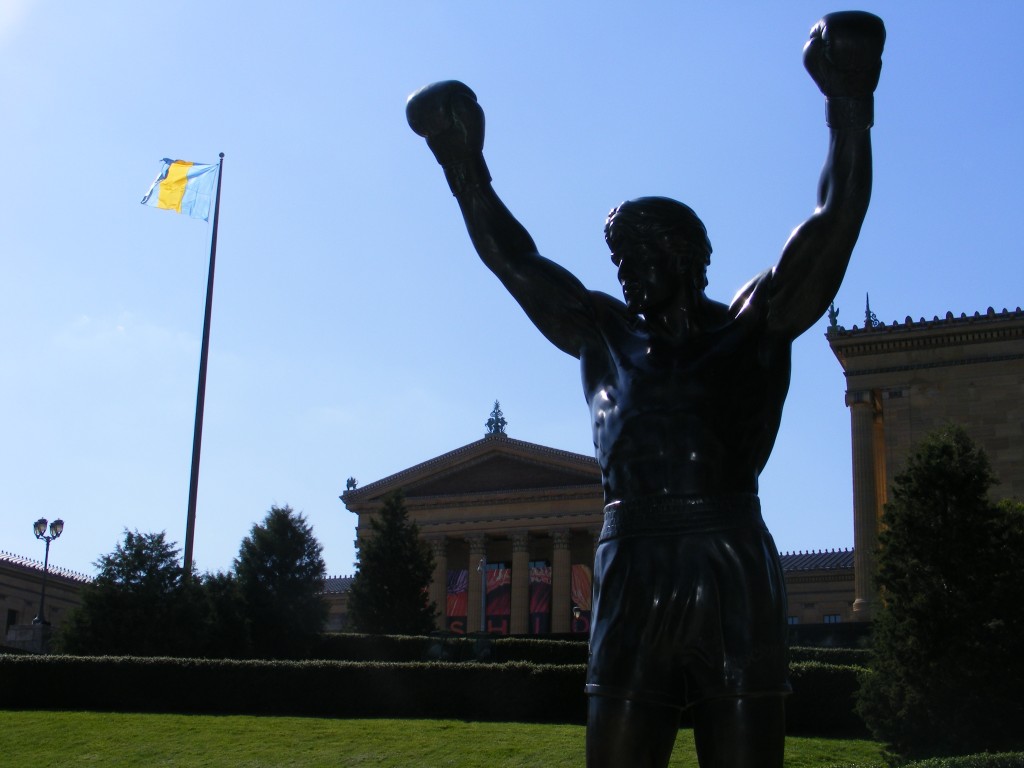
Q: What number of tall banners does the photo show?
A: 4